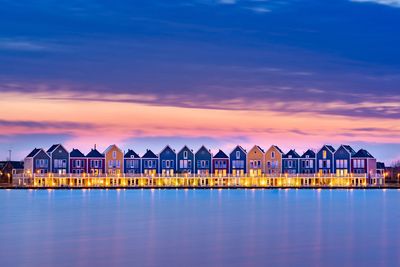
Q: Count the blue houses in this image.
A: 12